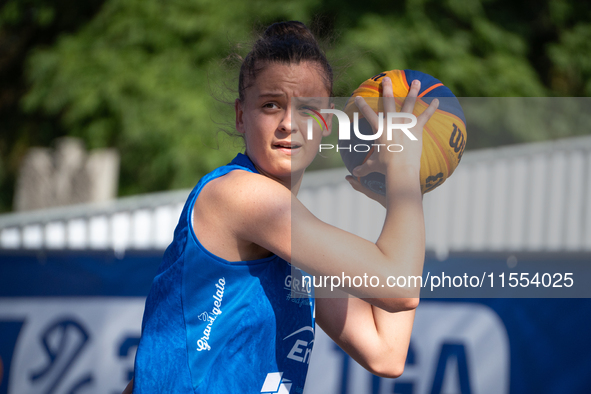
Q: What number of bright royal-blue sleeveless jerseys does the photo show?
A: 1